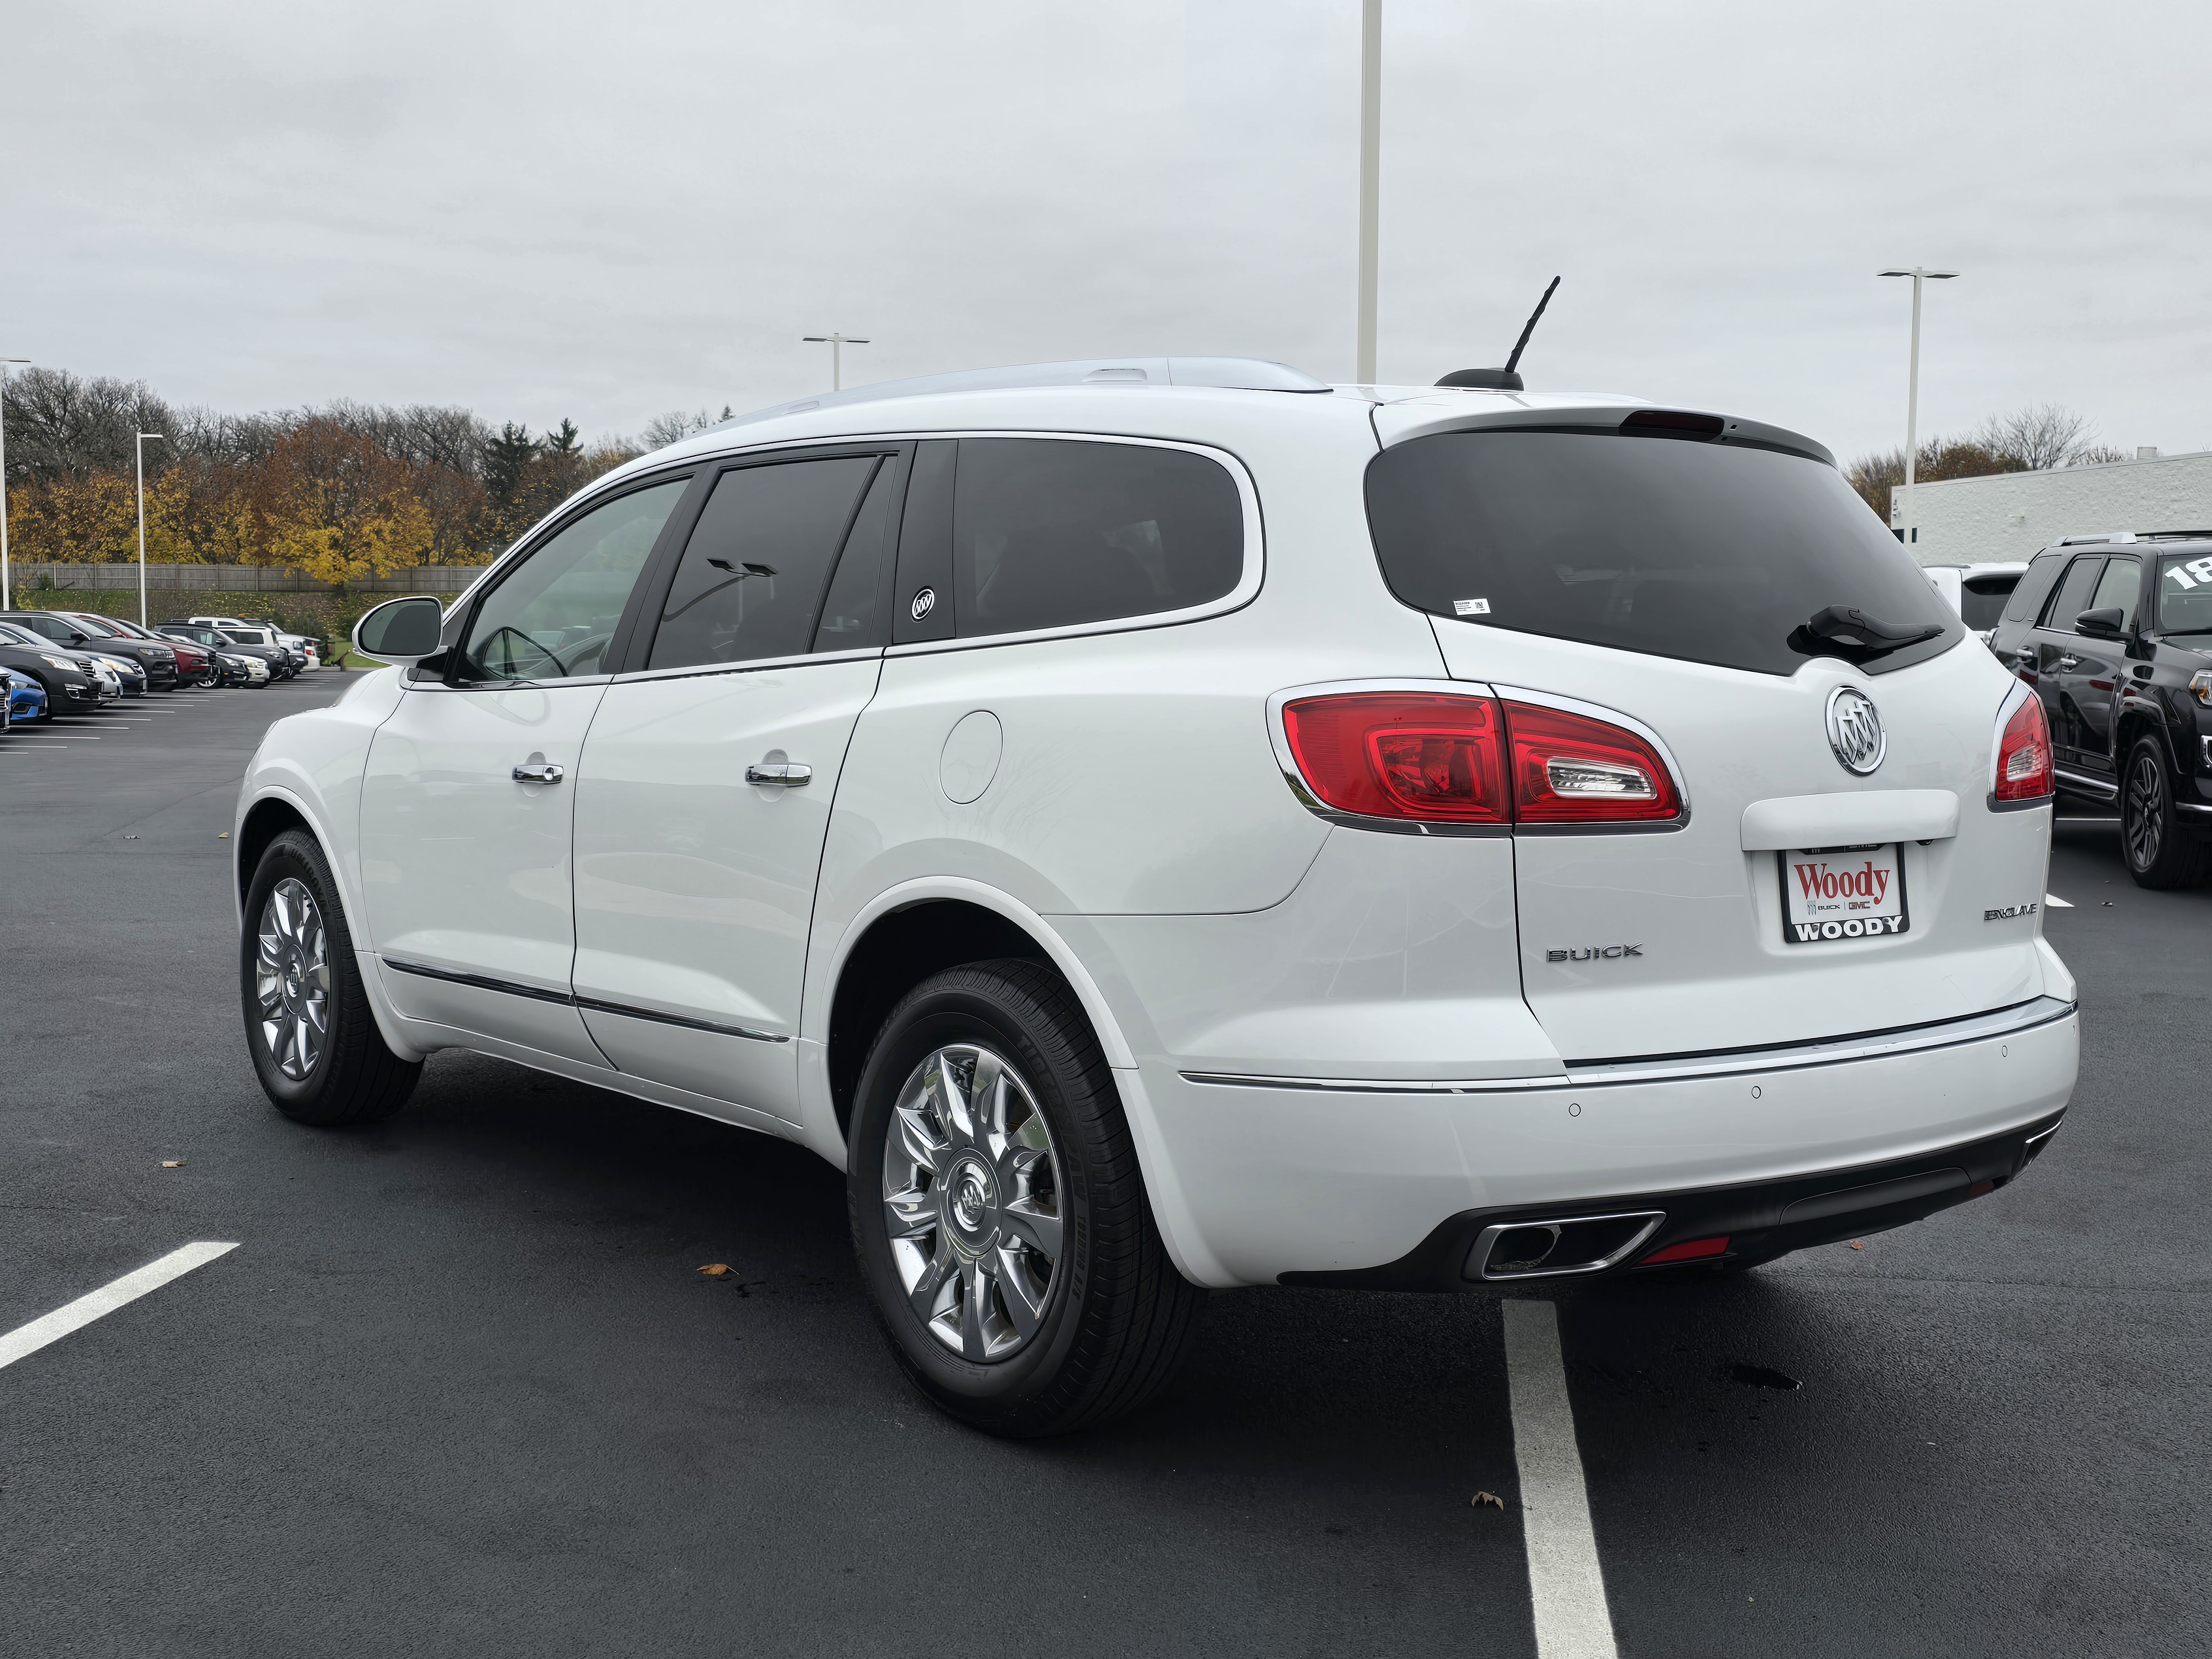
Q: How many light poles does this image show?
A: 5